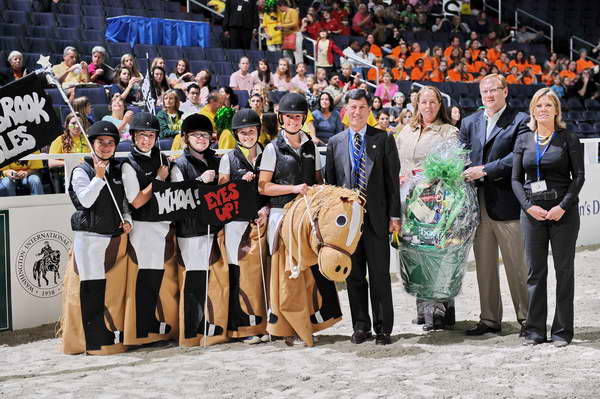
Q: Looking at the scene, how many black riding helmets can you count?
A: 5